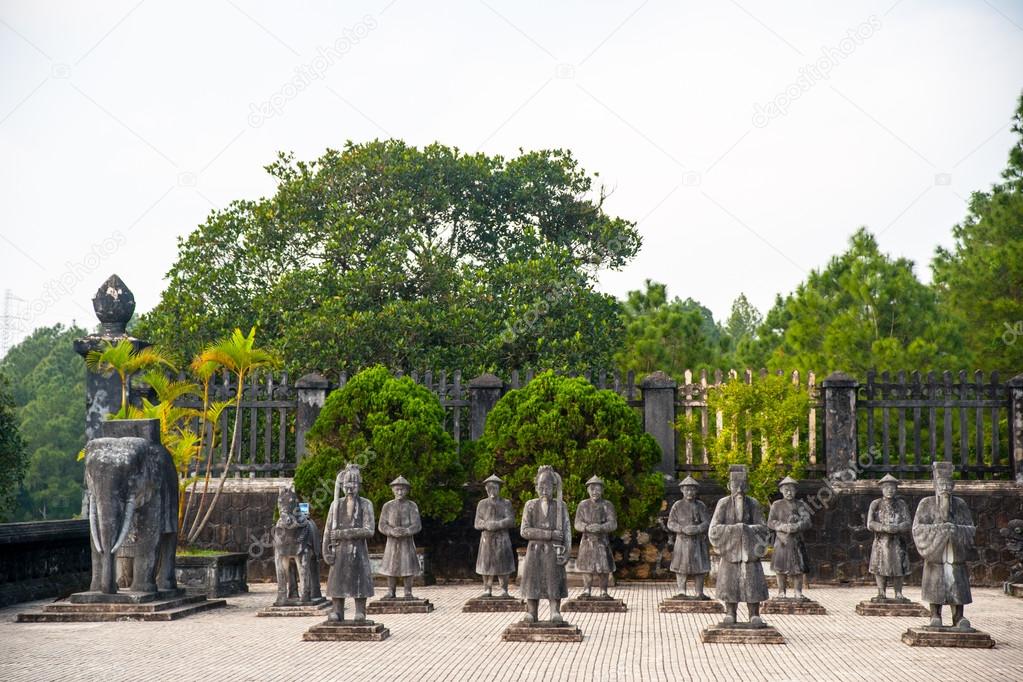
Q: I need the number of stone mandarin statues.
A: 10